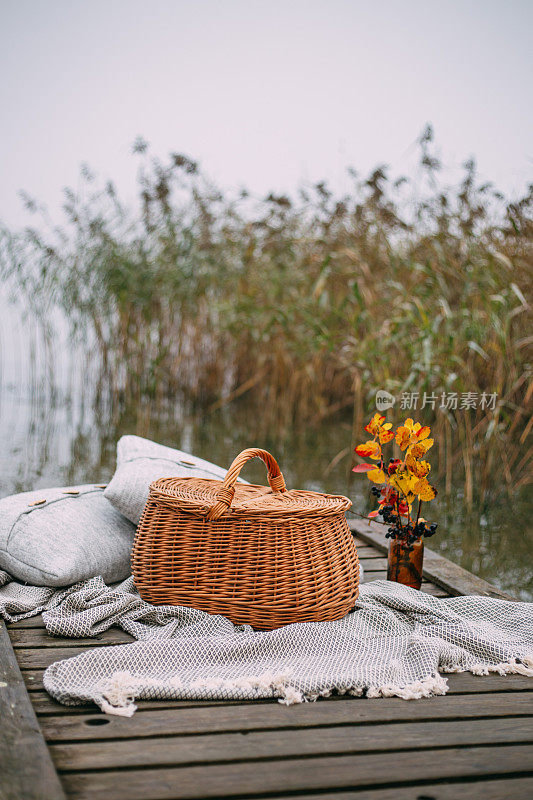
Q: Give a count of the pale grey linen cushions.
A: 2